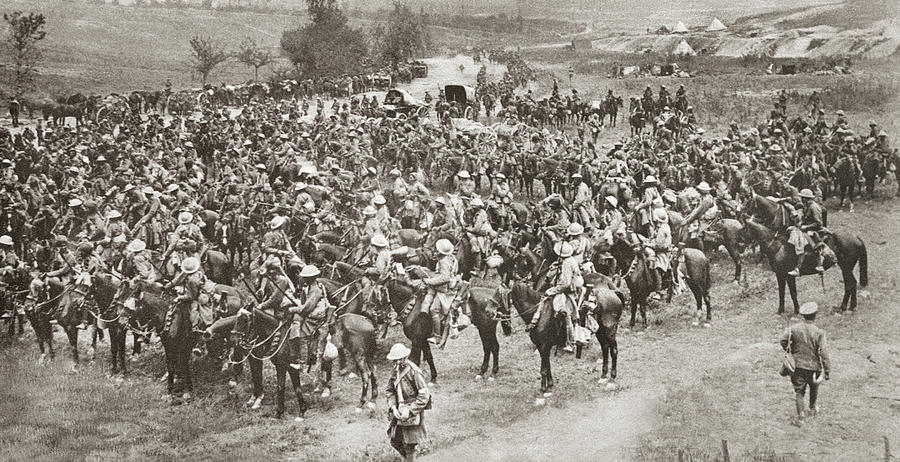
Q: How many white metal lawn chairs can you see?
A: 0